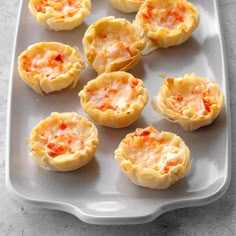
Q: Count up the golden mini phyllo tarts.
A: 9